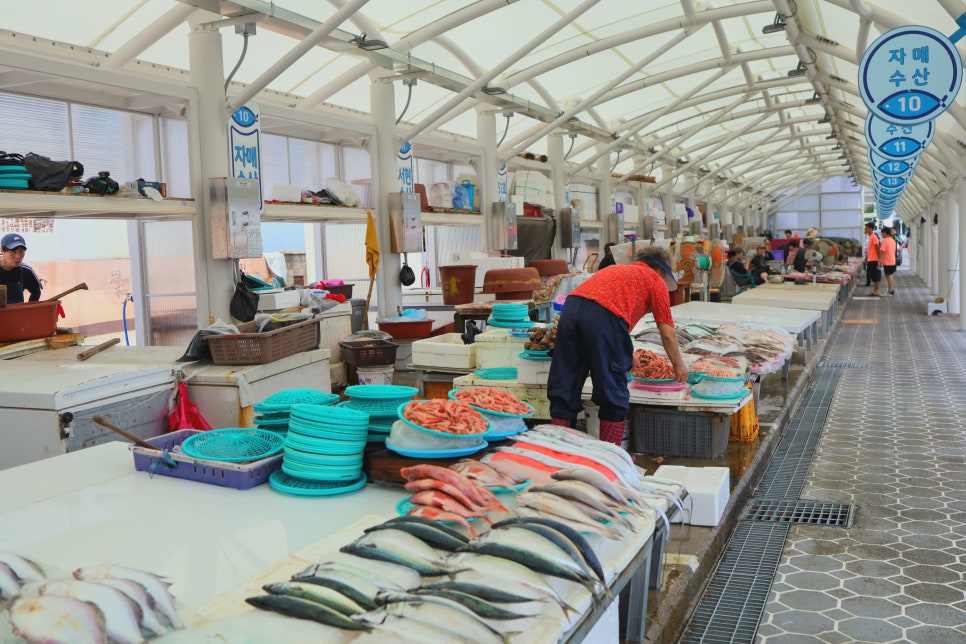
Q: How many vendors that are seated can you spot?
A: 2